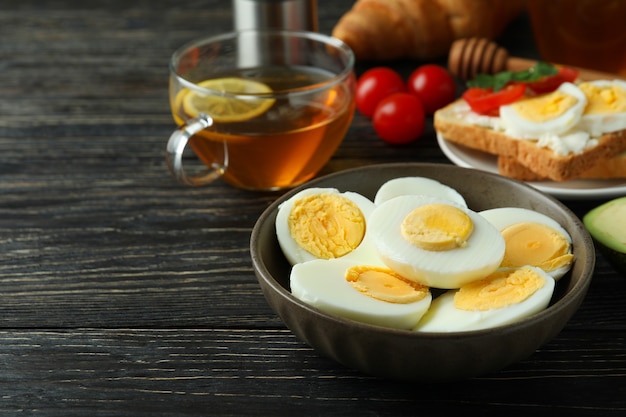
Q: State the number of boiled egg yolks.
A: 7